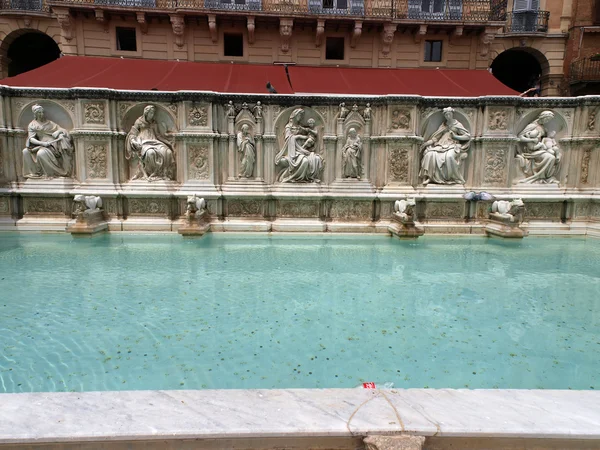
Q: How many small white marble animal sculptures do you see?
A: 4